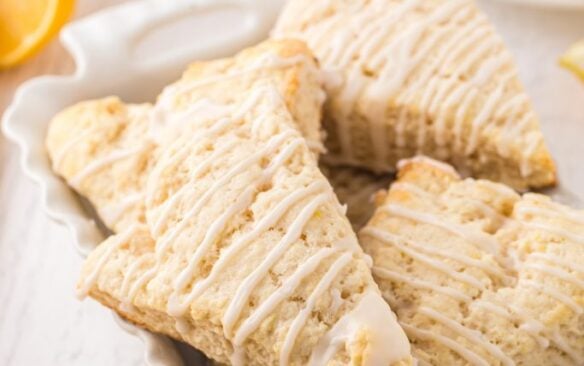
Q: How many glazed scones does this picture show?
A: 4